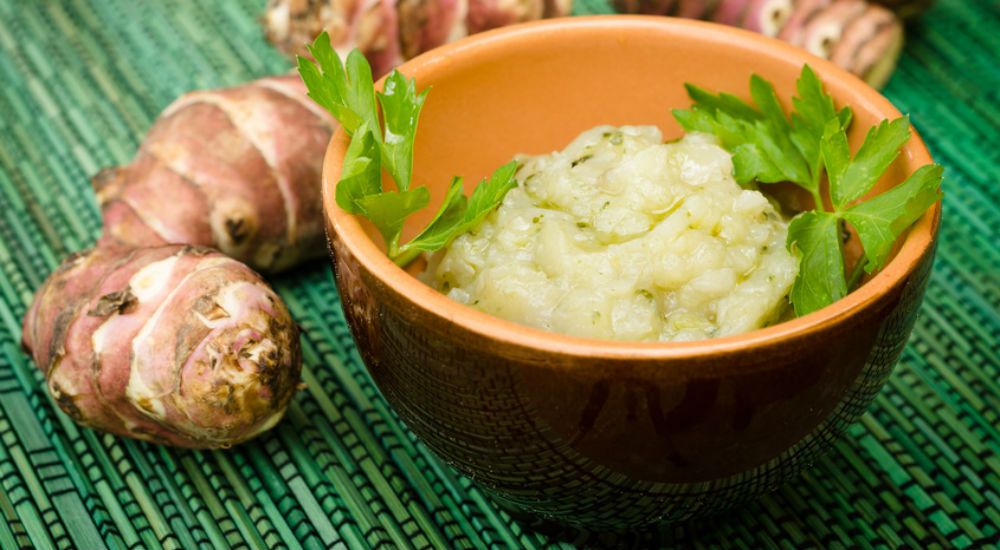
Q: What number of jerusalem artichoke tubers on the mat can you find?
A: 4